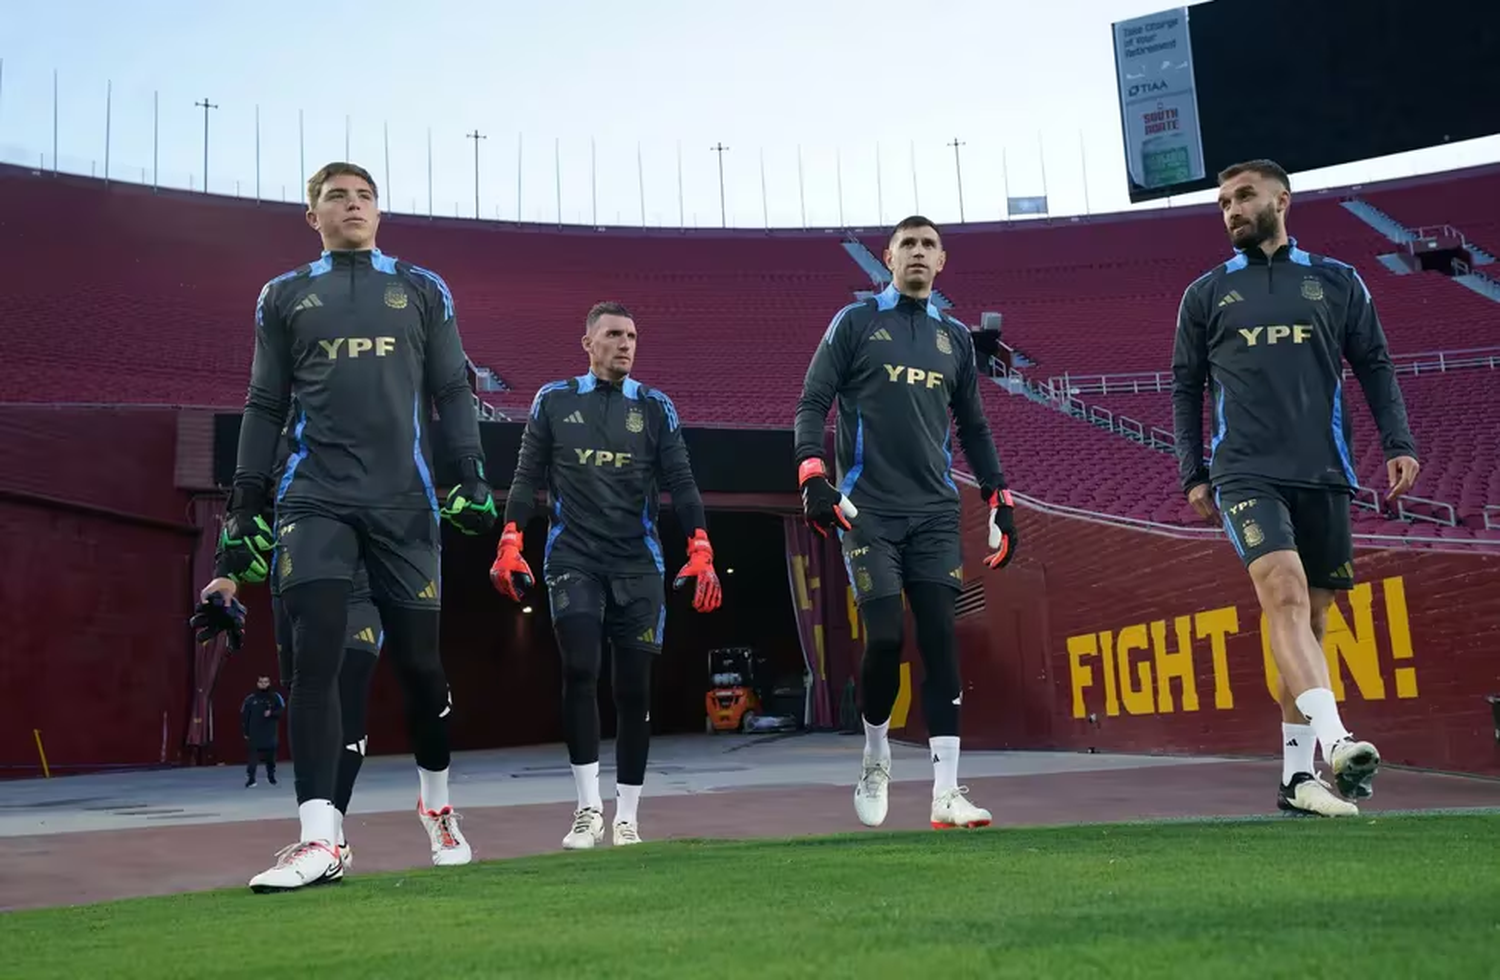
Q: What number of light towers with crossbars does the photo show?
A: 4